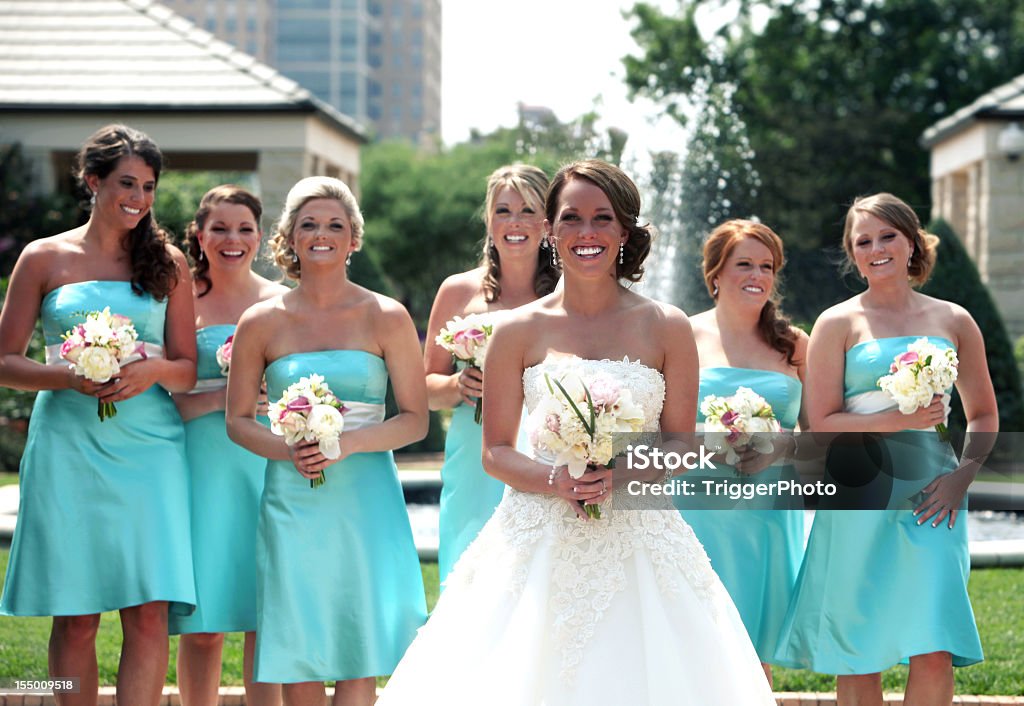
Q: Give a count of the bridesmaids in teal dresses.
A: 6